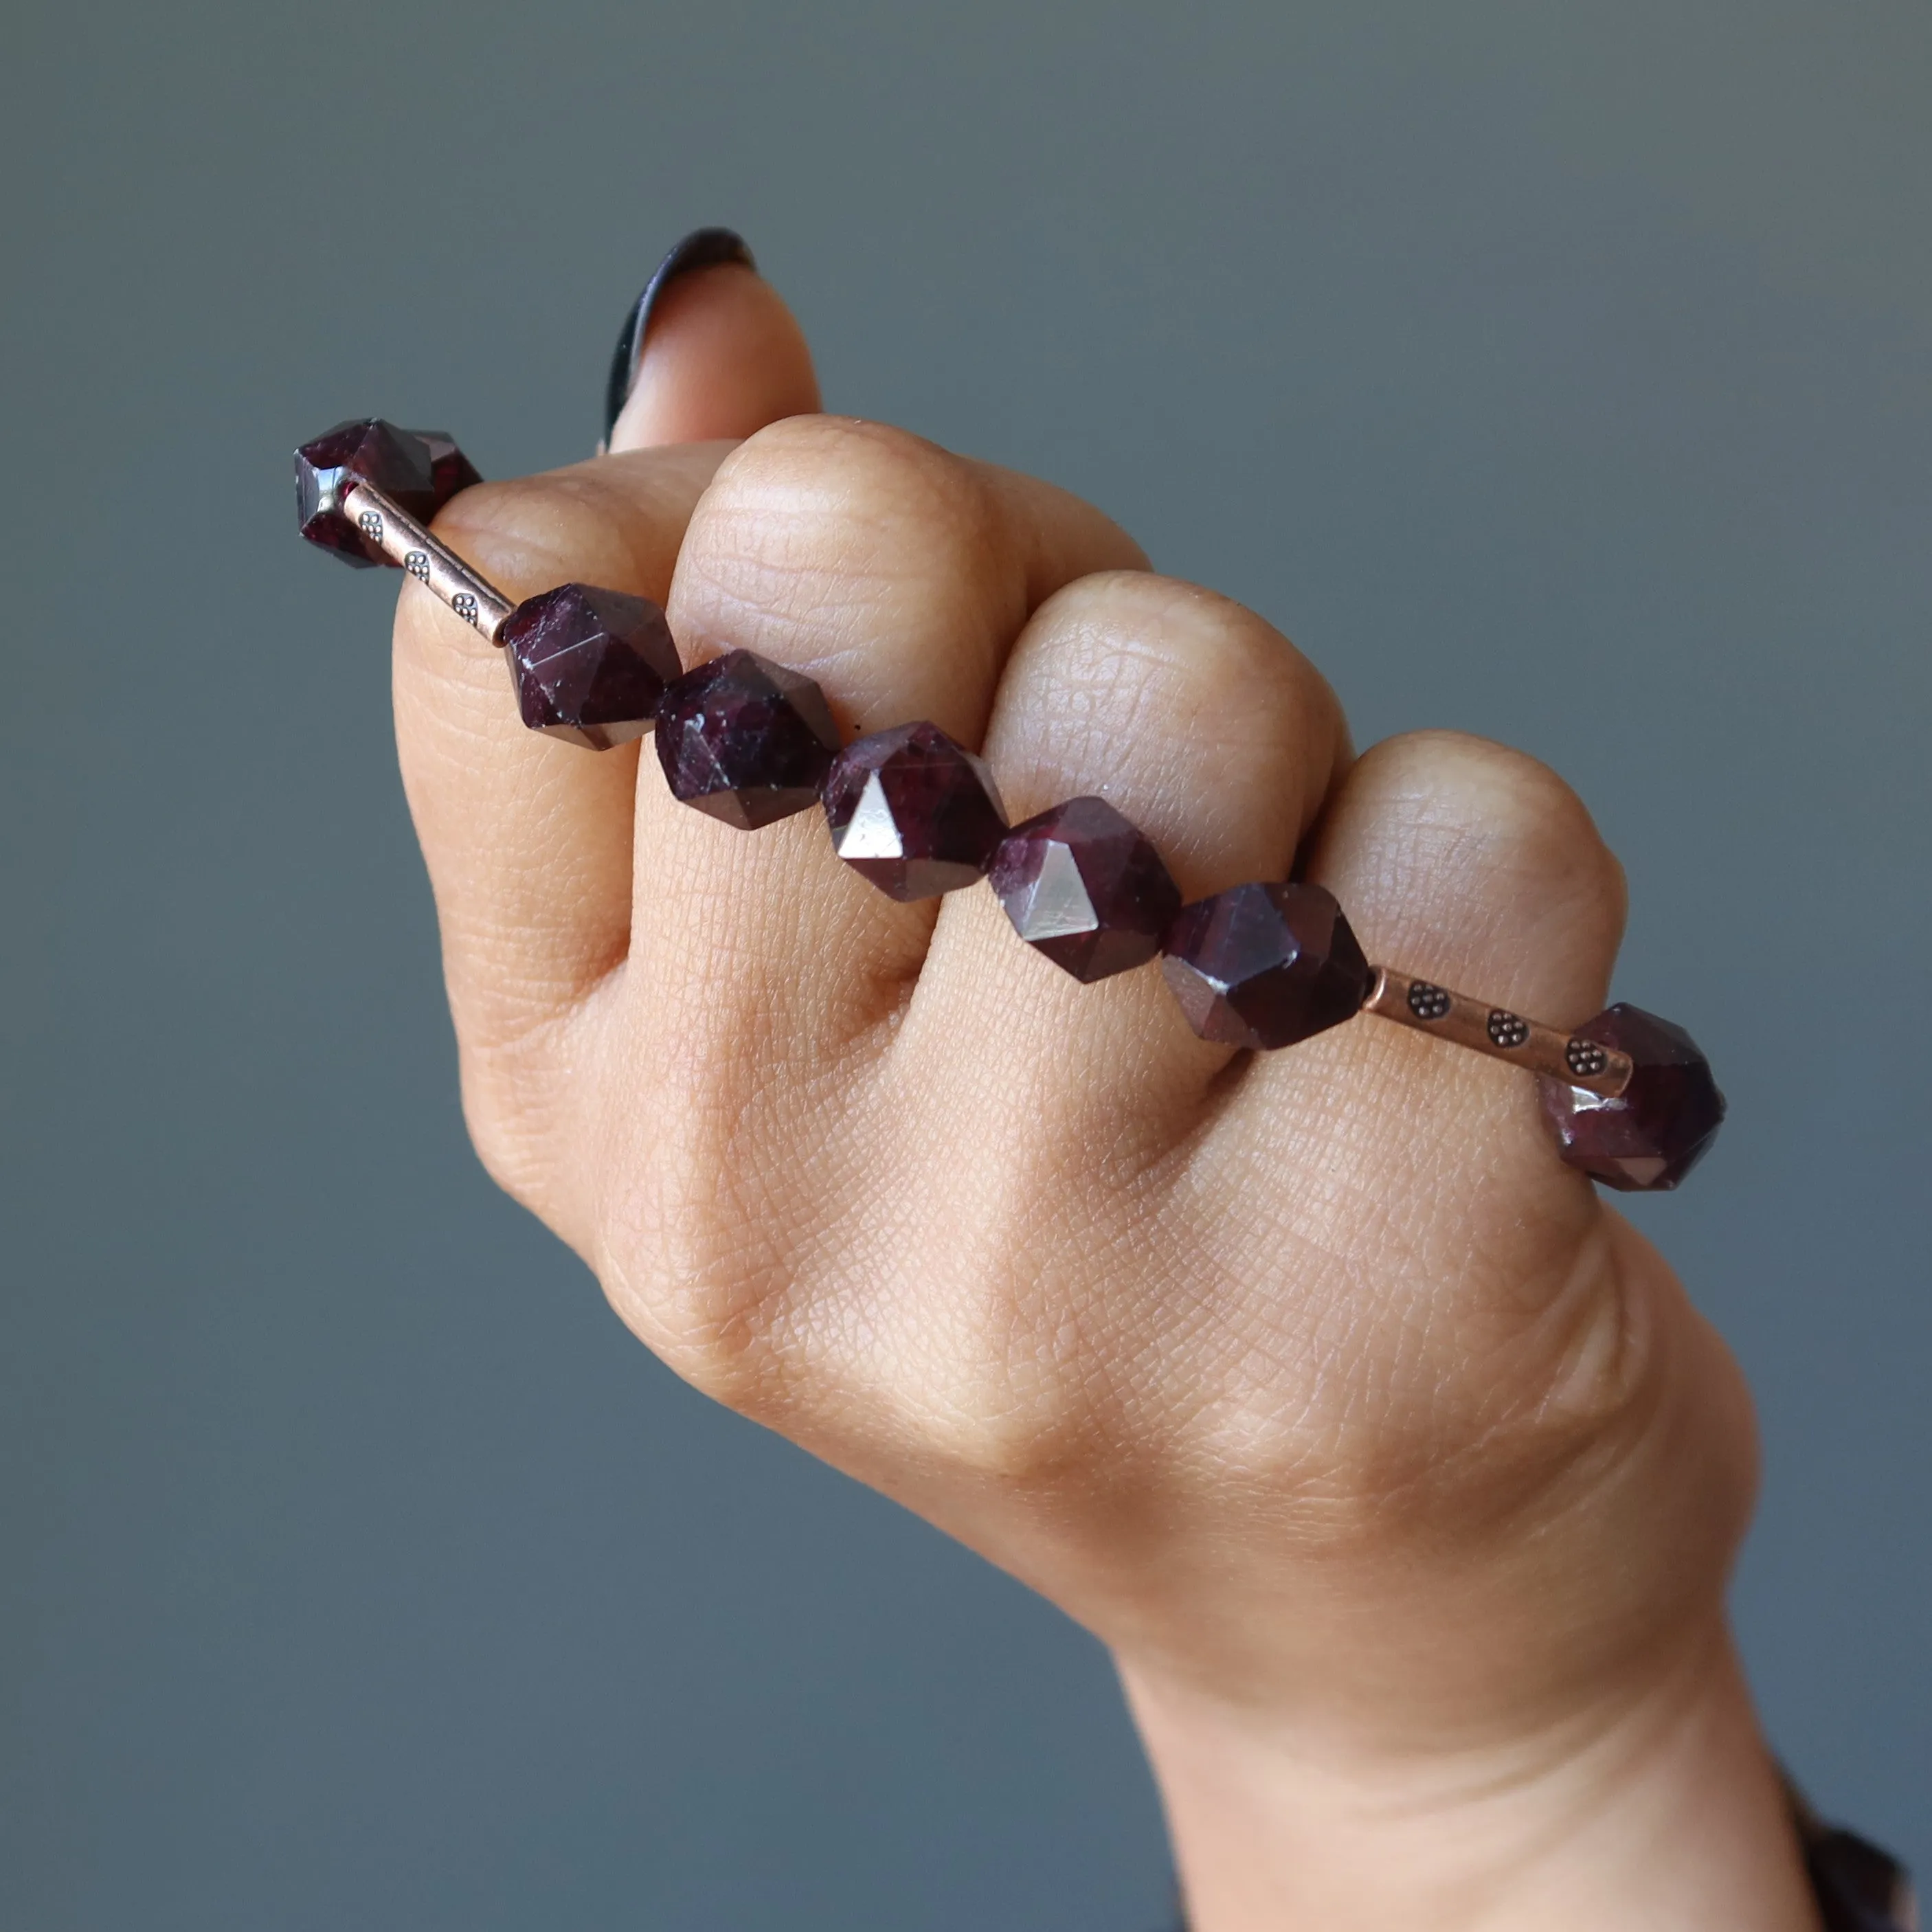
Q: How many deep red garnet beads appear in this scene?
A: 8